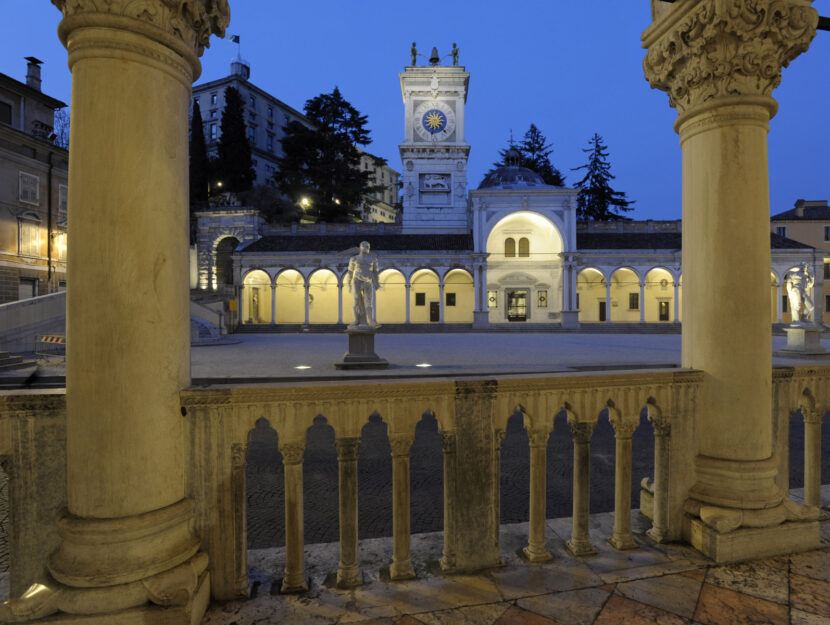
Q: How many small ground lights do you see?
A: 2